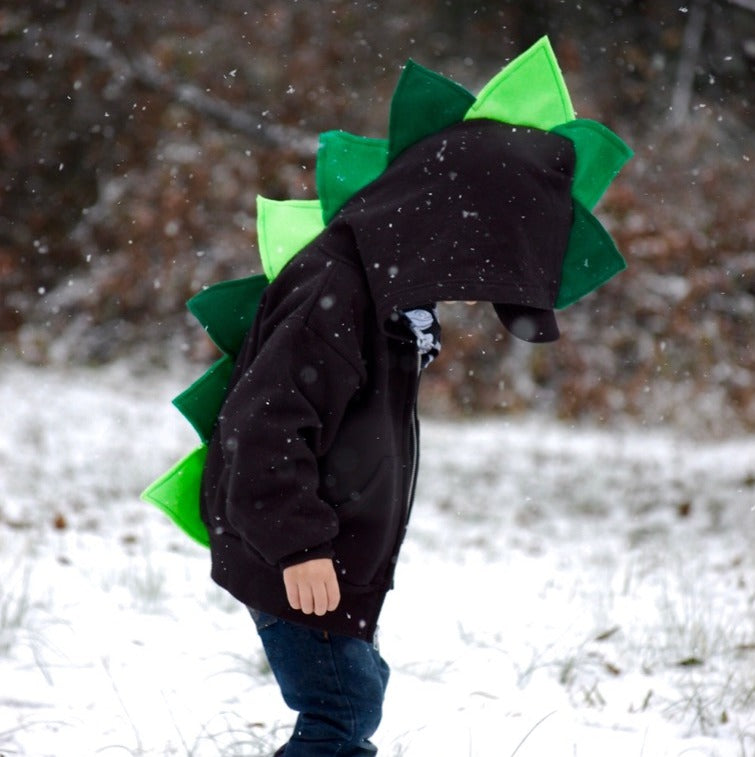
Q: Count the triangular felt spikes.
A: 9